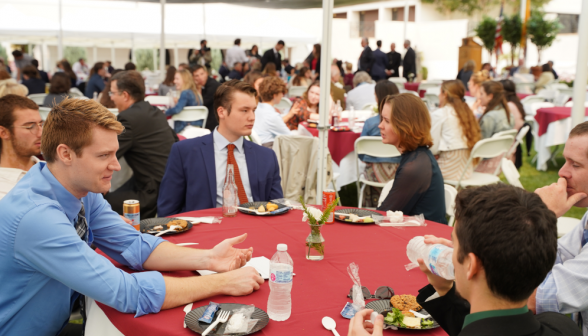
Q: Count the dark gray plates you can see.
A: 5